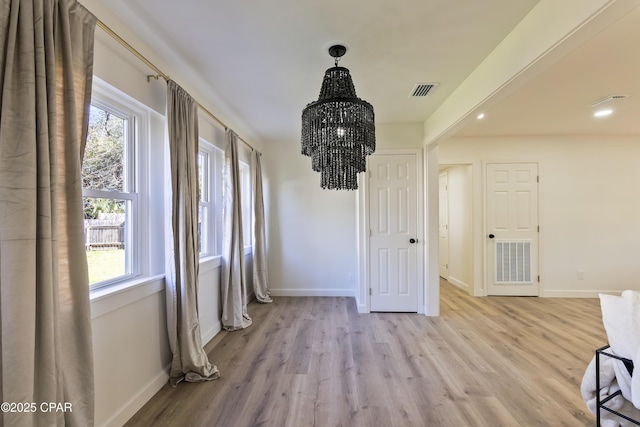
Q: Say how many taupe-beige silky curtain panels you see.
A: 4